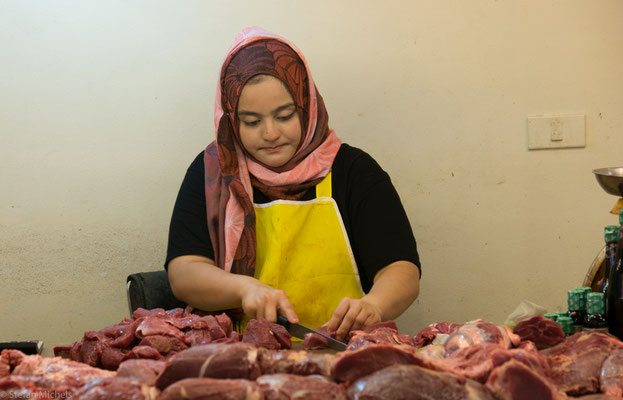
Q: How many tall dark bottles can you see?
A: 2